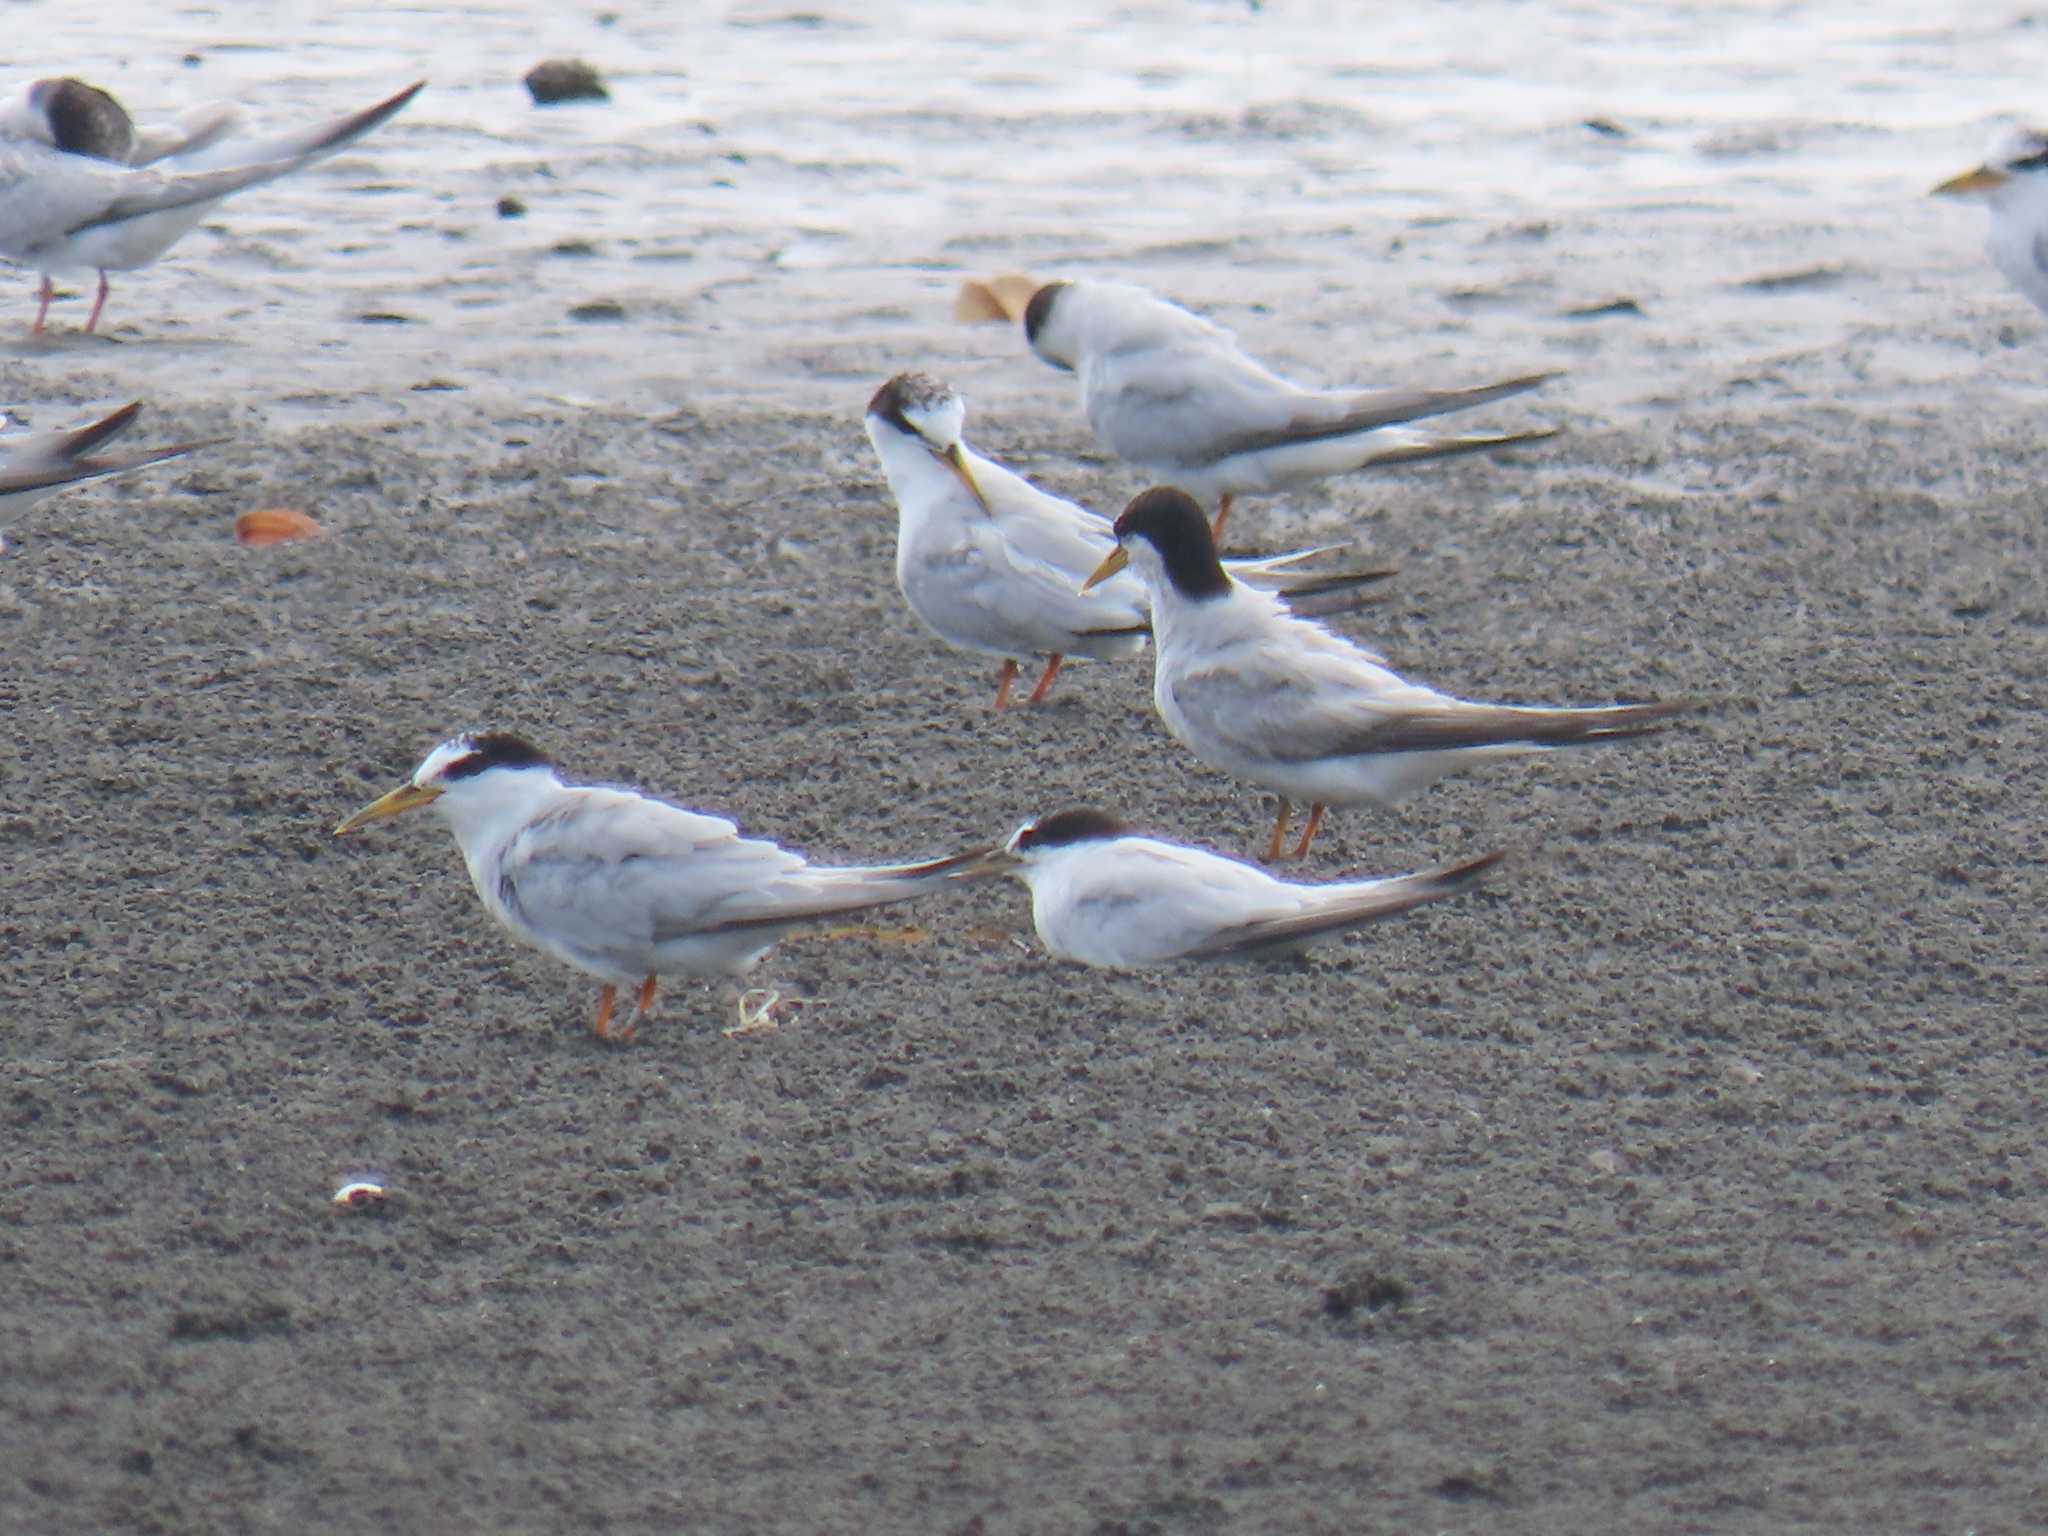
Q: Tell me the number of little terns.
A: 8